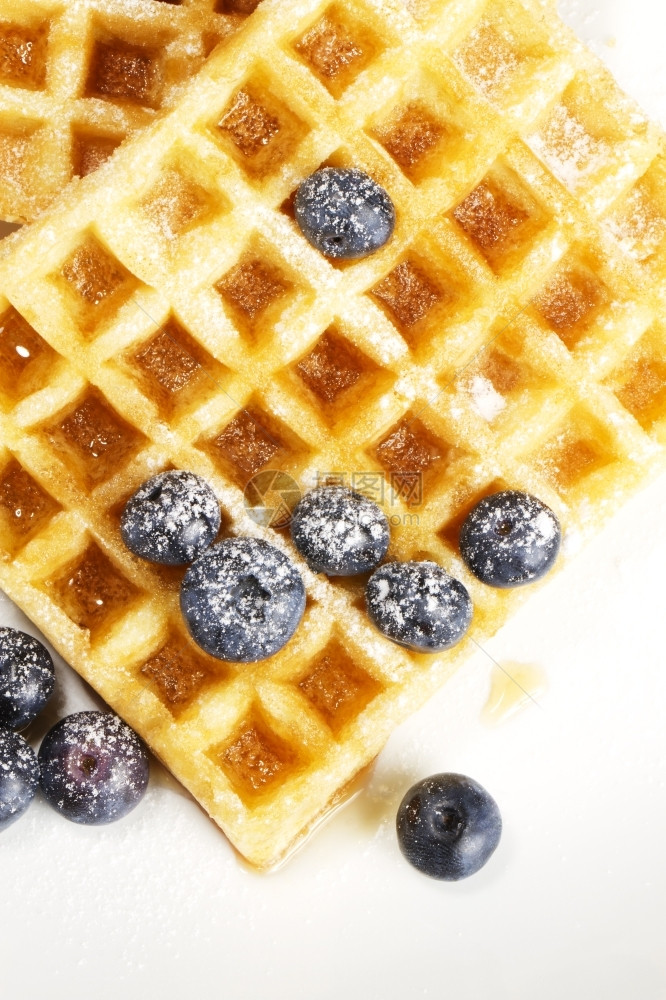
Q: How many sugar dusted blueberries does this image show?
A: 9